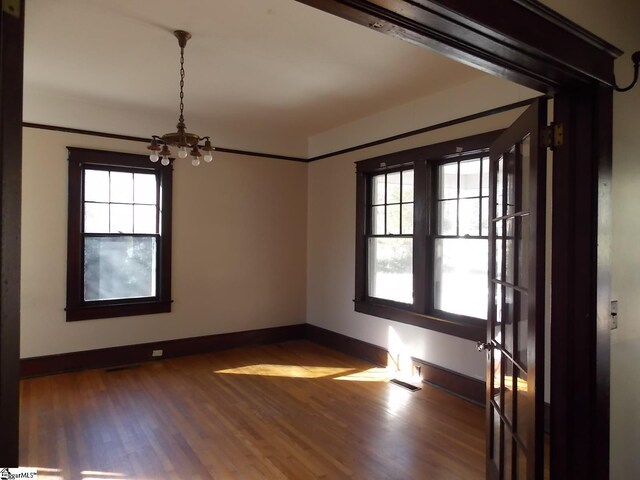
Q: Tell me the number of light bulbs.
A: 5